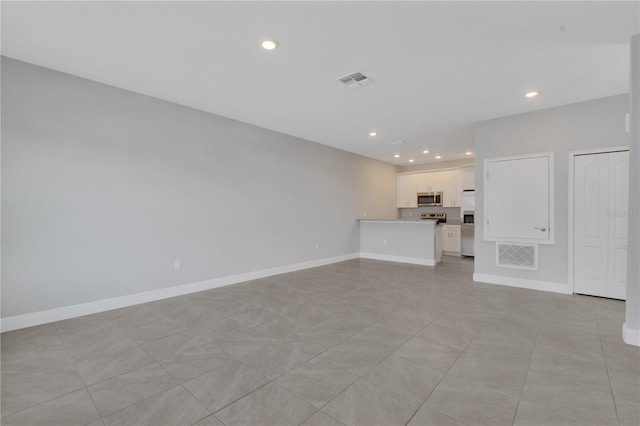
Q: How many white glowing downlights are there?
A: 8